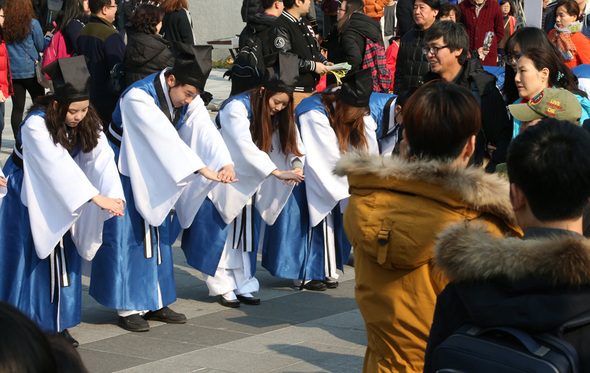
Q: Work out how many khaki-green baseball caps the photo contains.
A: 1